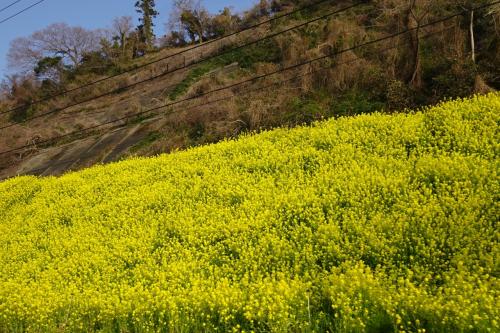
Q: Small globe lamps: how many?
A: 0